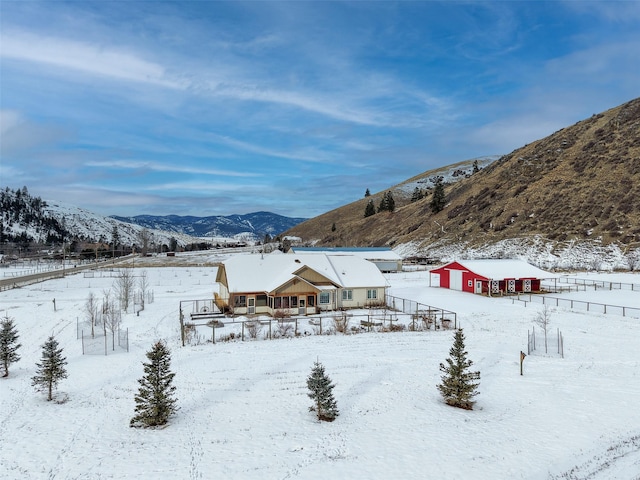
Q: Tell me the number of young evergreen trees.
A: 5